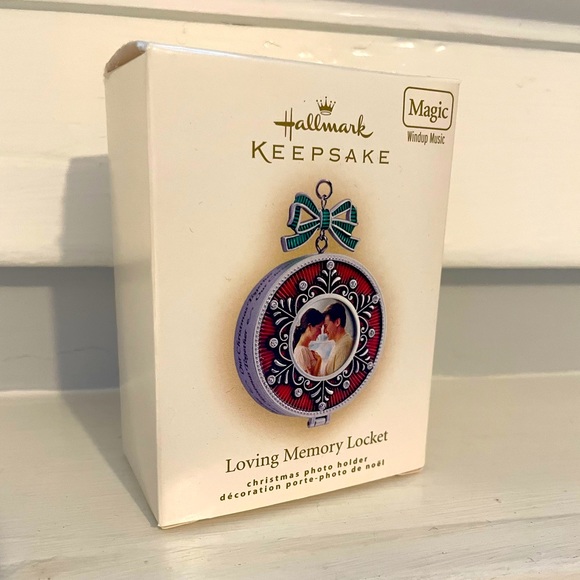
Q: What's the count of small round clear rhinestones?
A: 12